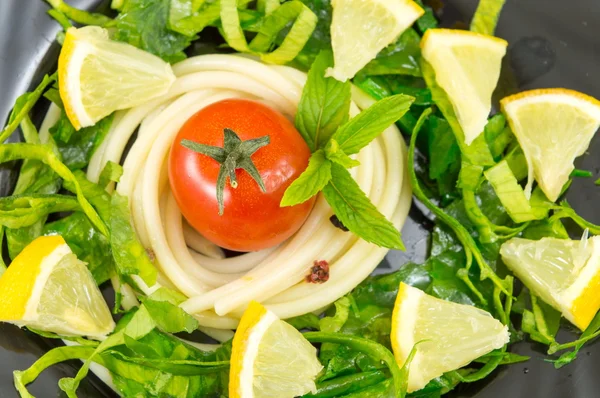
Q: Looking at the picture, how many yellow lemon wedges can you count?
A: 8